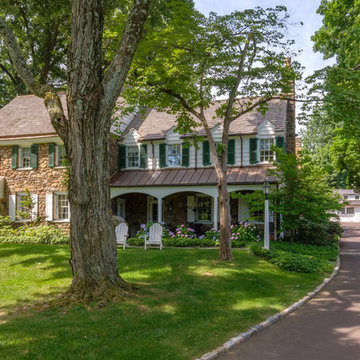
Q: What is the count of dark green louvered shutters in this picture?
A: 11